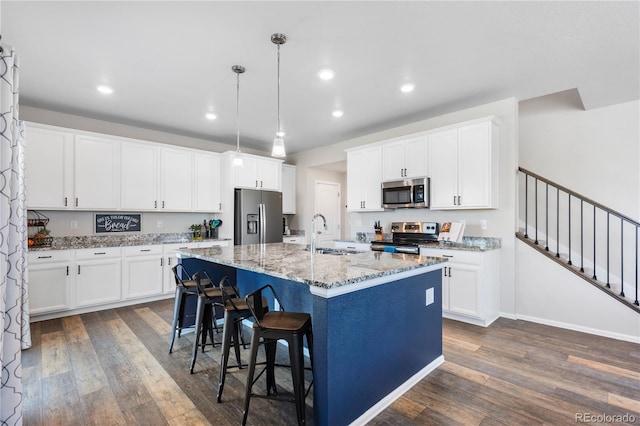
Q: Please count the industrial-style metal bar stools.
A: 4